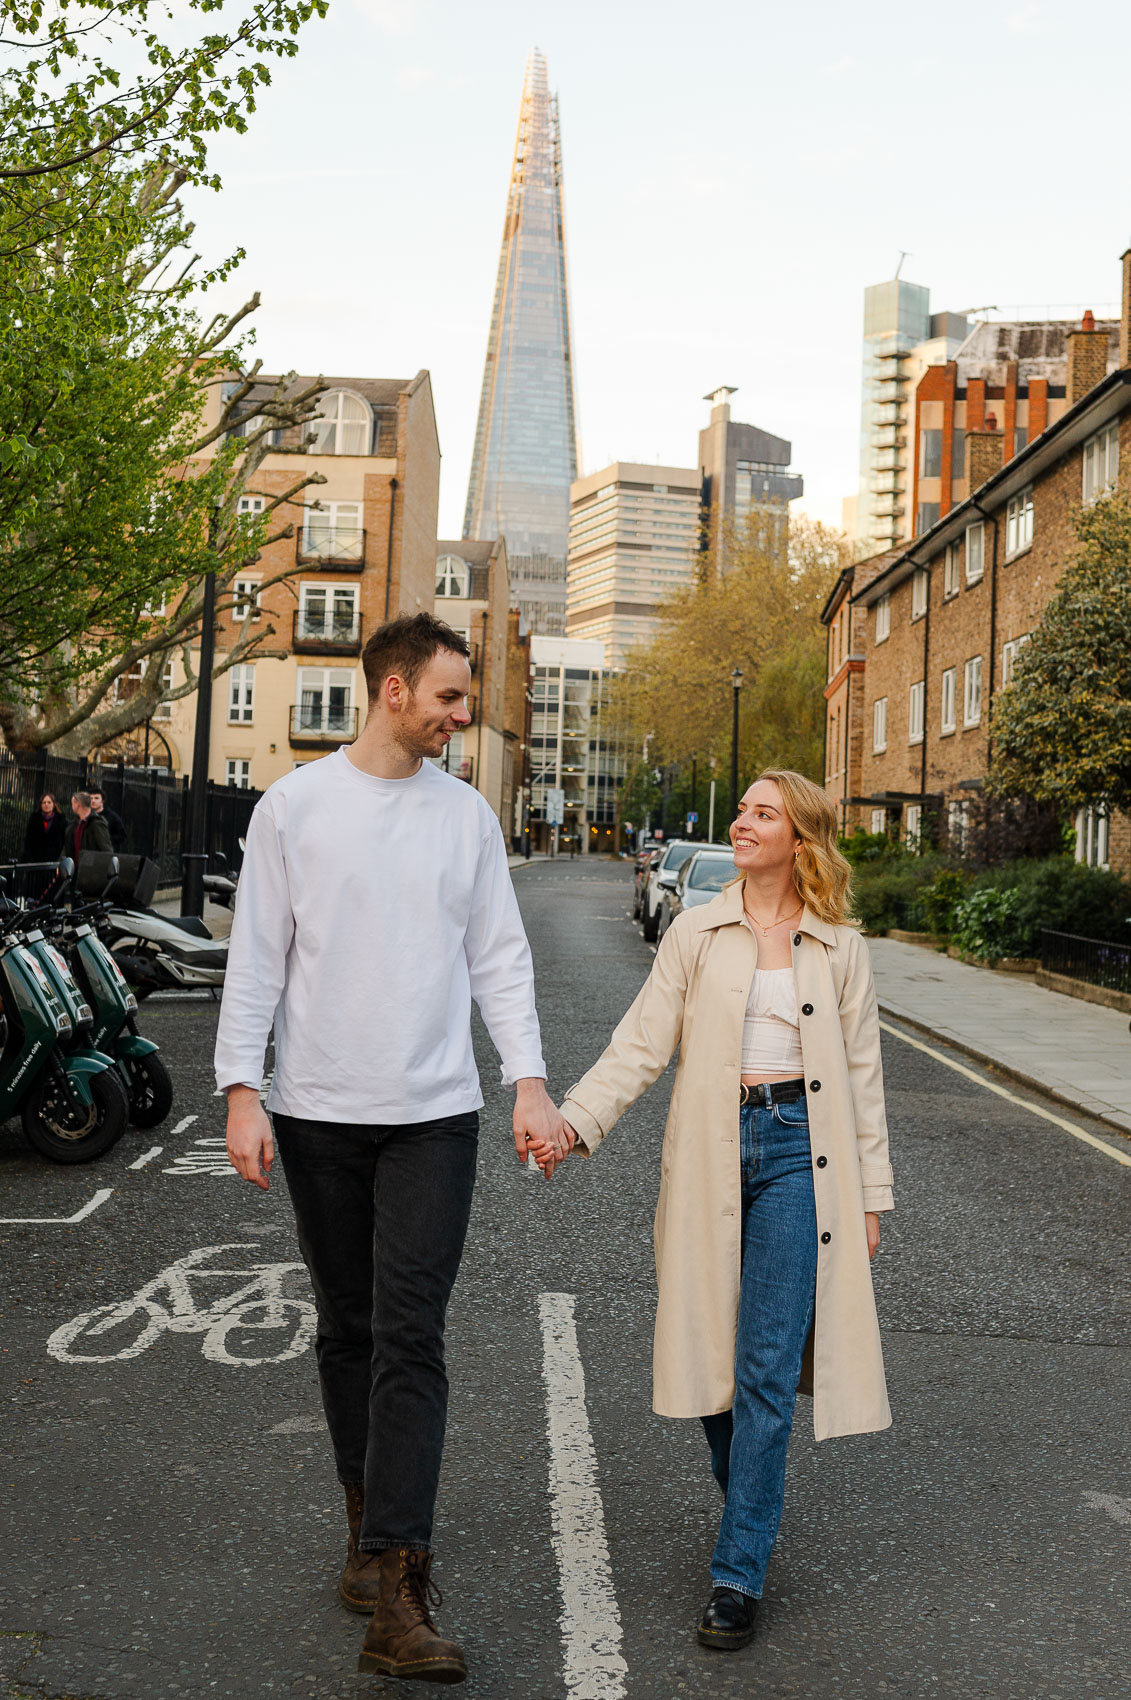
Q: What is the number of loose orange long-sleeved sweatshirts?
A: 0